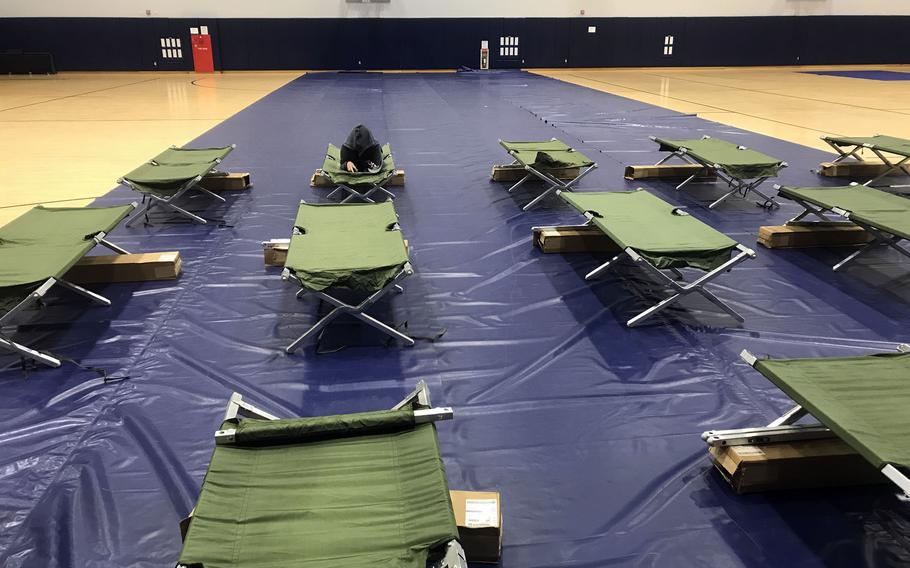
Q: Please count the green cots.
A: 11